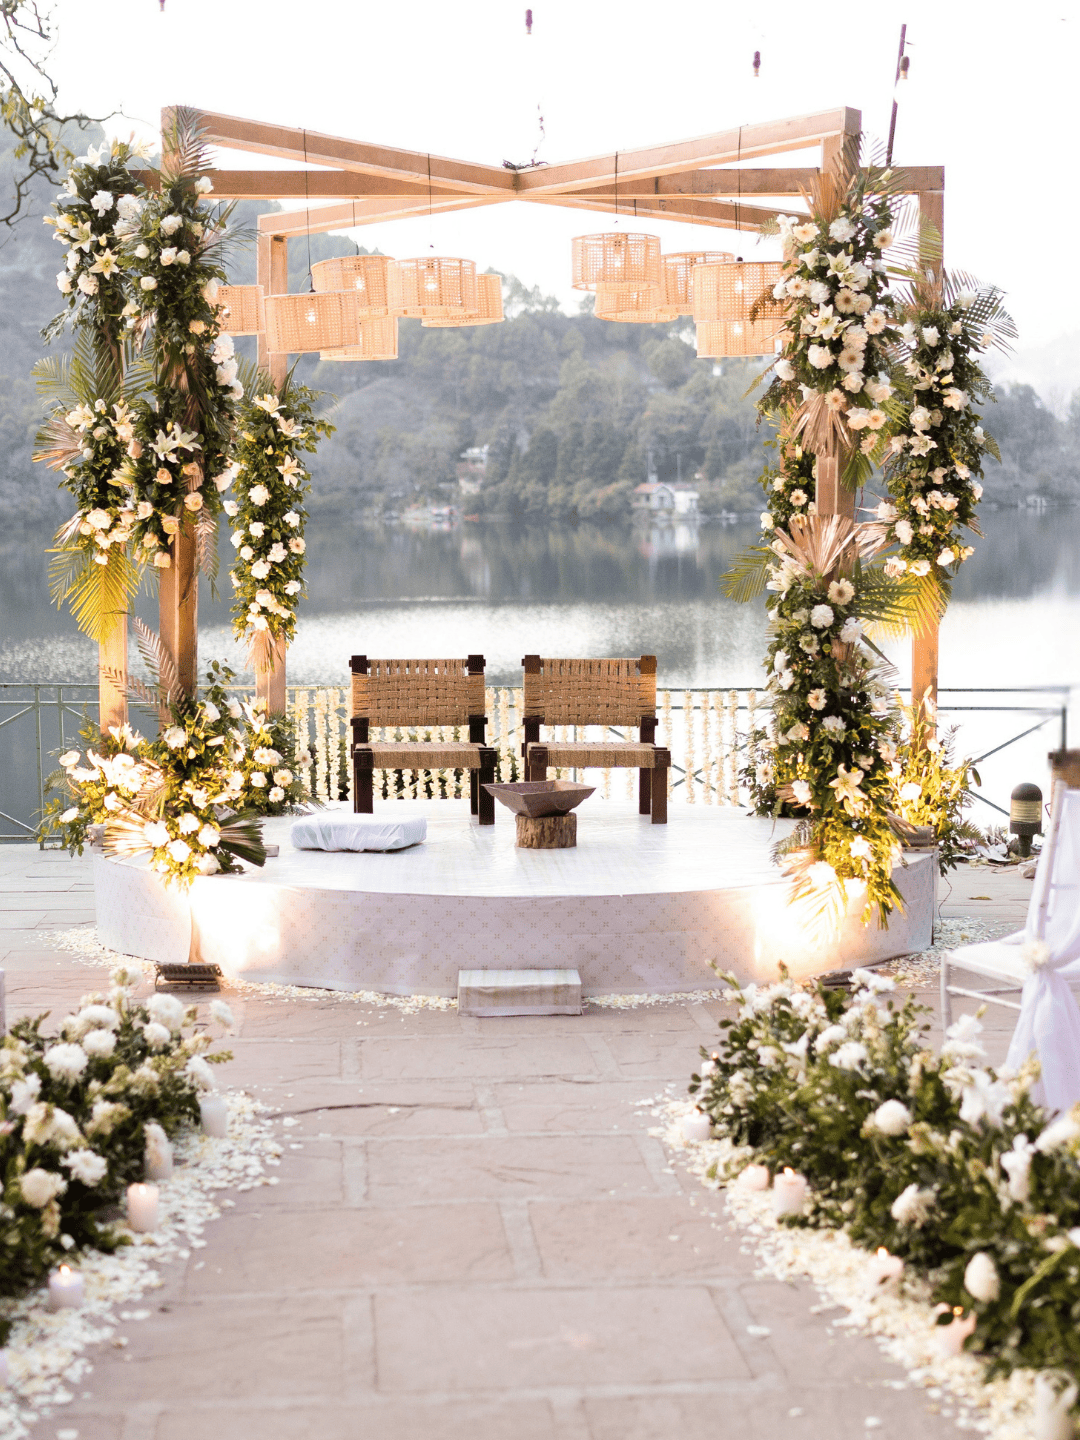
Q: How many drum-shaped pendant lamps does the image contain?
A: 11